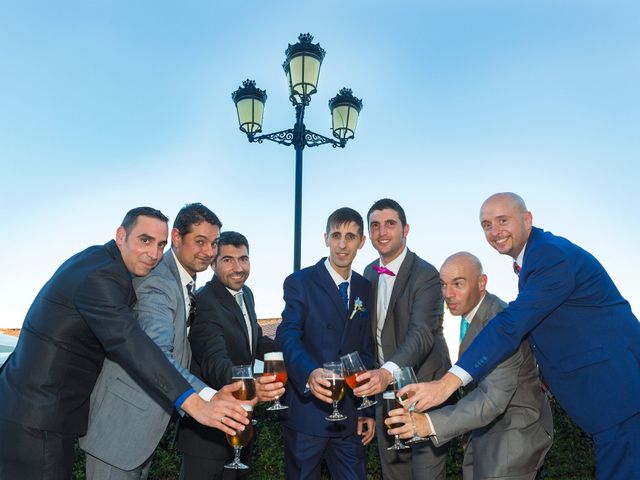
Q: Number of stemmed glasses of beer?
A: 7